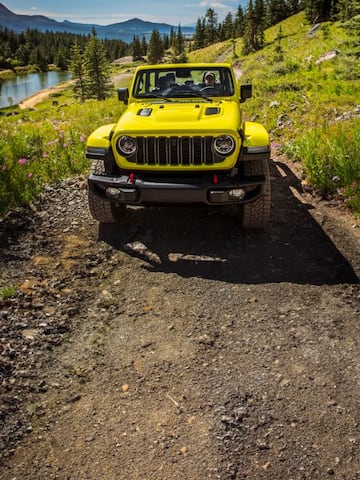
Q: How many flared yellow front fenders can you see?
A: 2